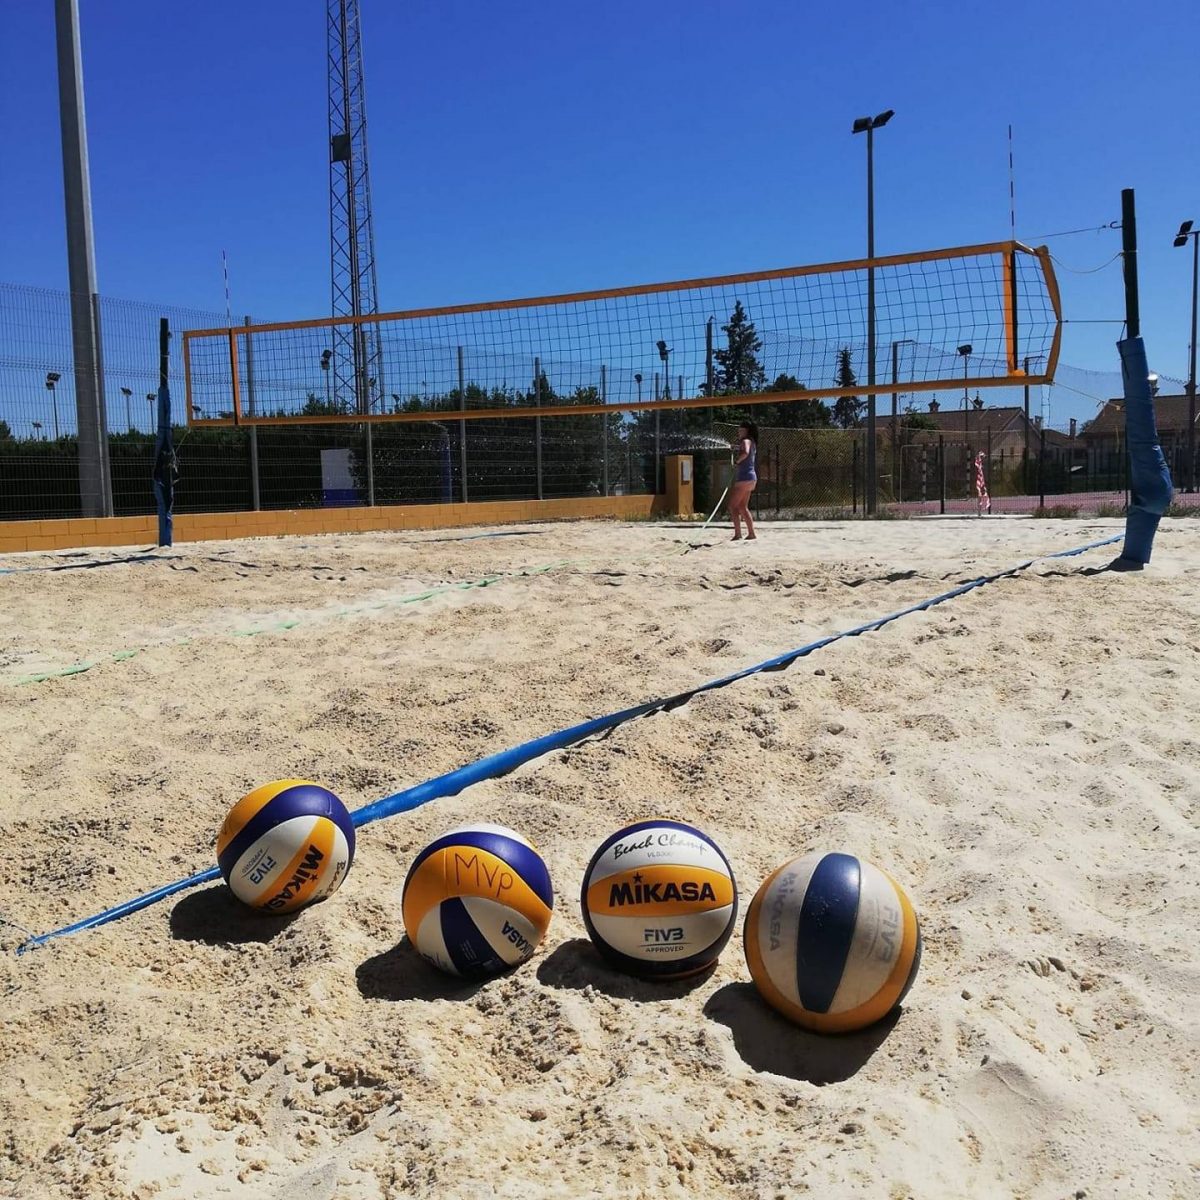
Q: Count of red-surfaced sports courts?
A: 1